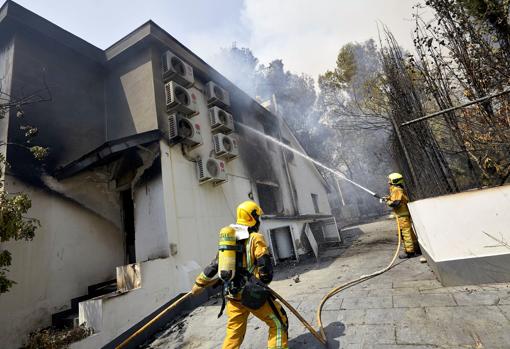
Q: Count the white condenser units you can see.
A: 7